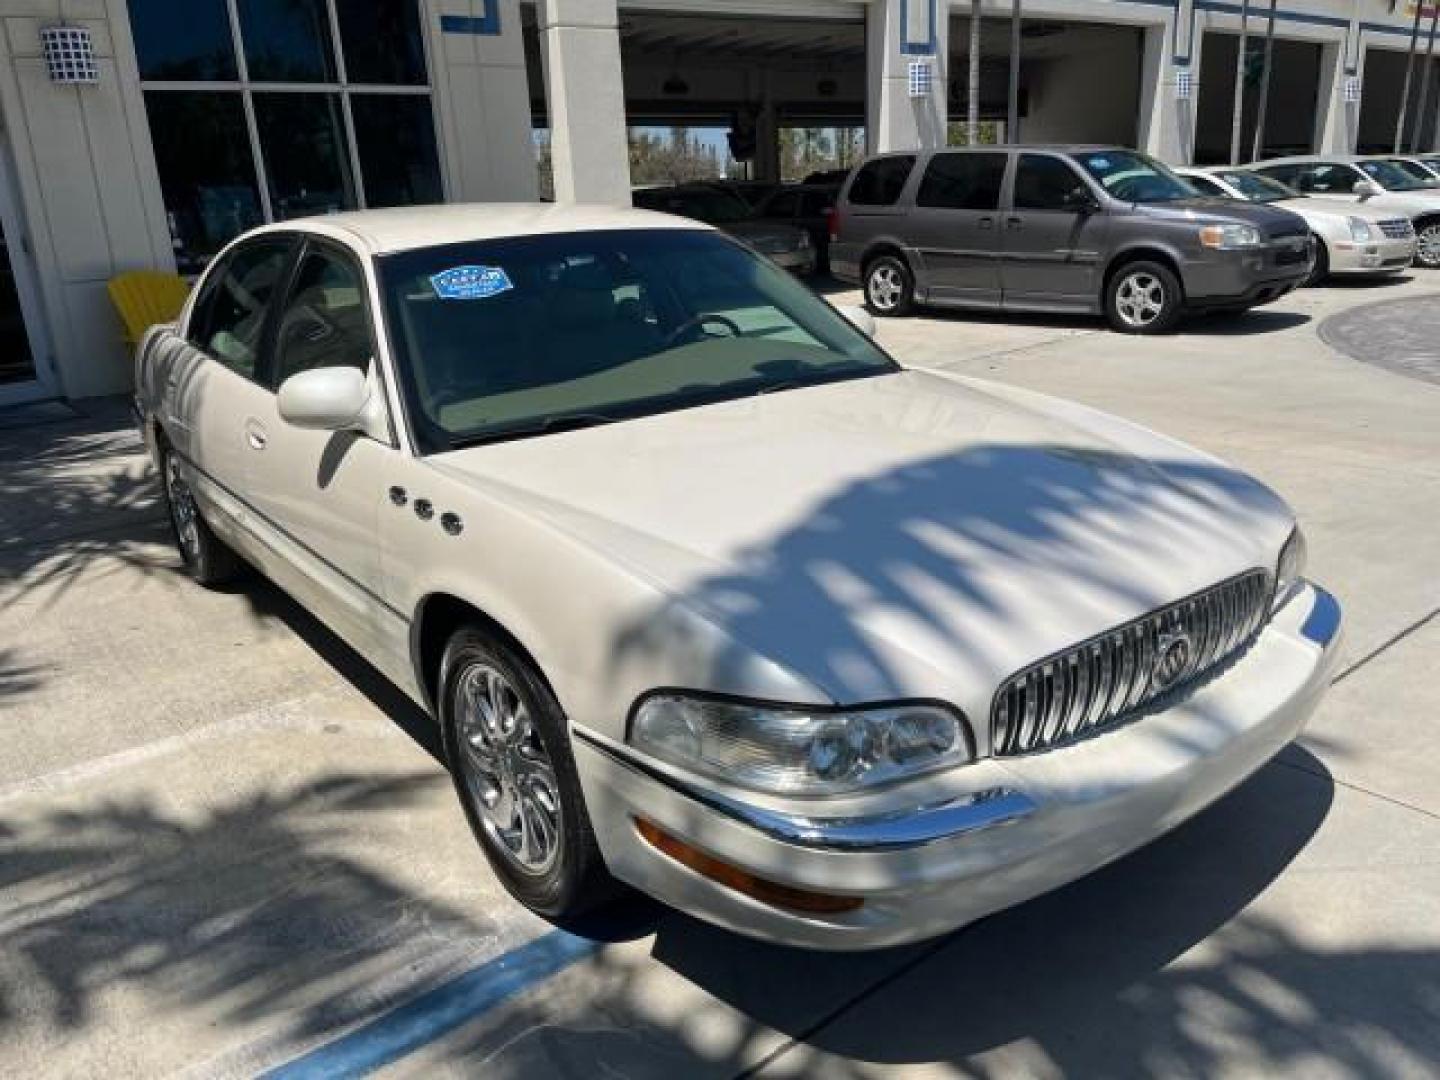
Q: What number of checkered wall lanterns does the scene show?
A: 4